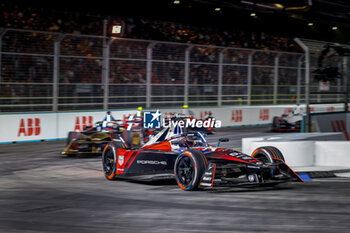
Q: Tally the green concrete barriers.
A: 0